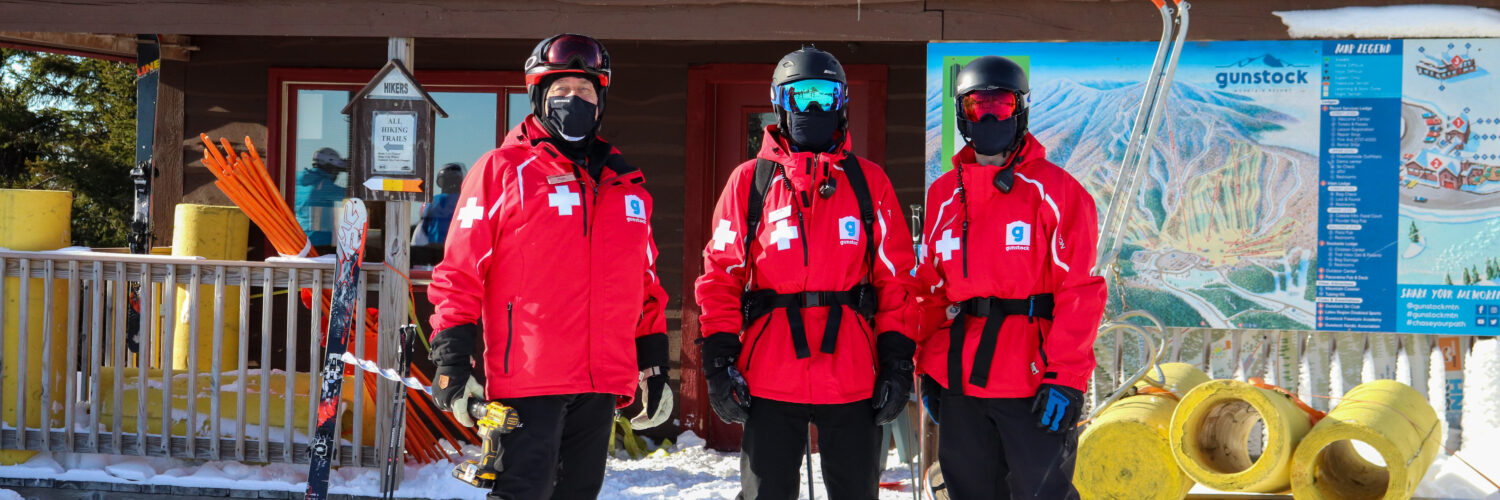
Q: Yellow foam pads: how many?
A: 6